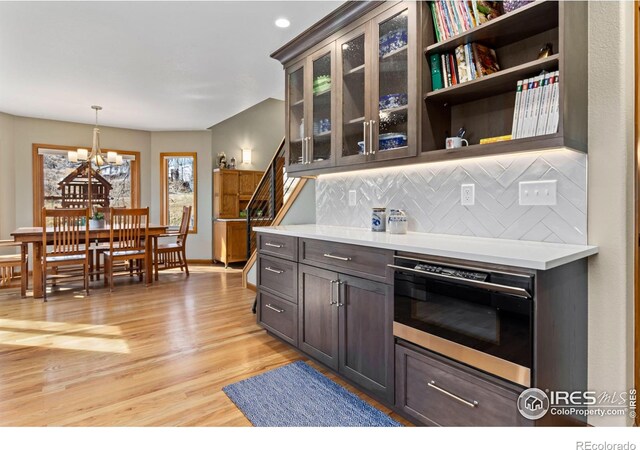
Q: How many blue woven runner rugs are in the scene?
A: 1